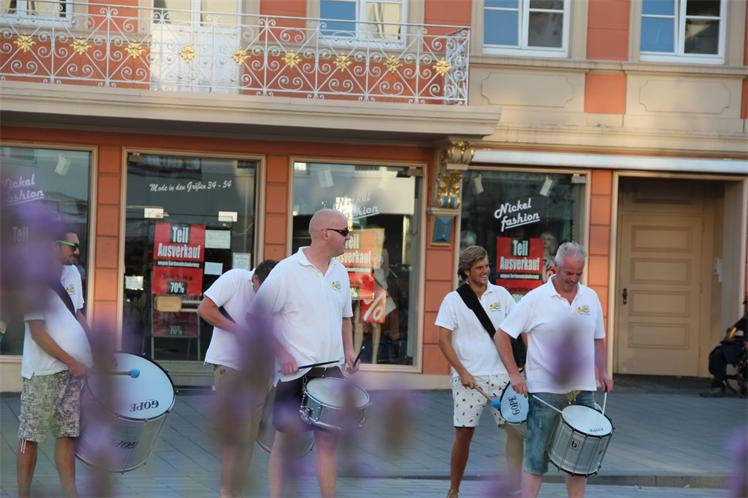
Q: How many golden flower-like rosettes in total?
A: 9